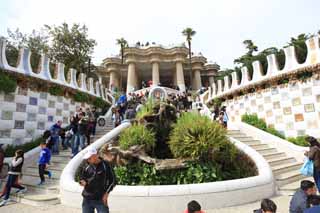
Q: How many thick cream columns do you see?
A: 6